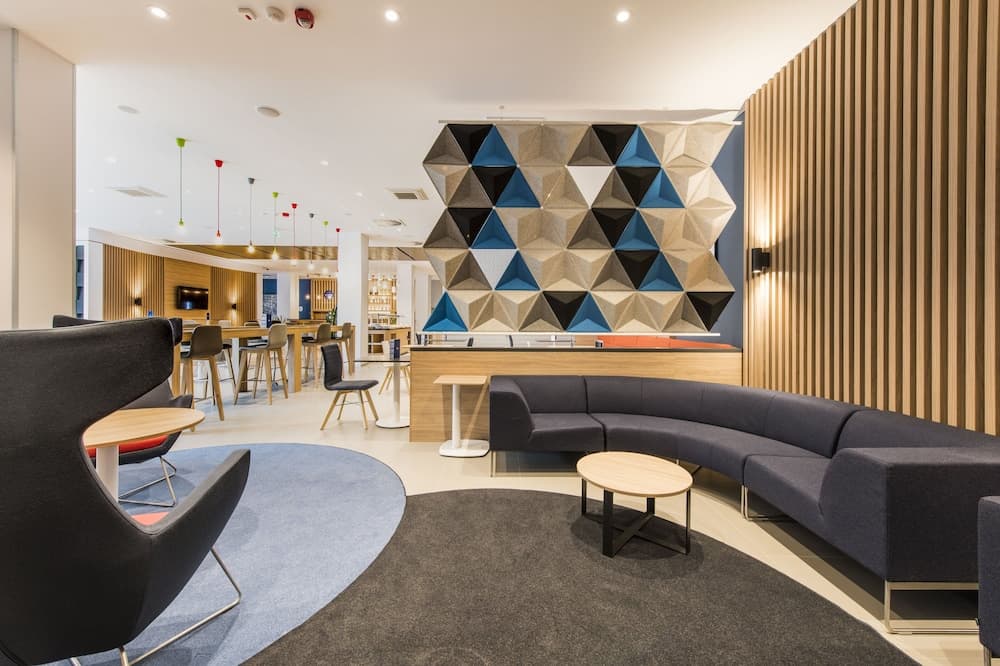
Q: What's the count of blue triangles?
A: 10